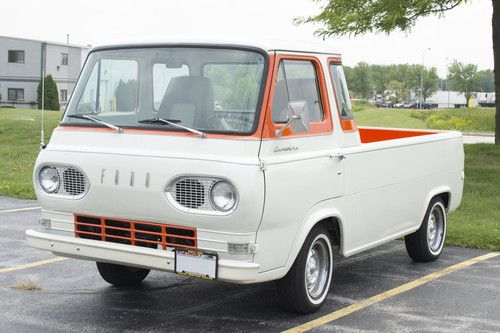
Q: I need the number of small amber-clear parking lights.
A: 2